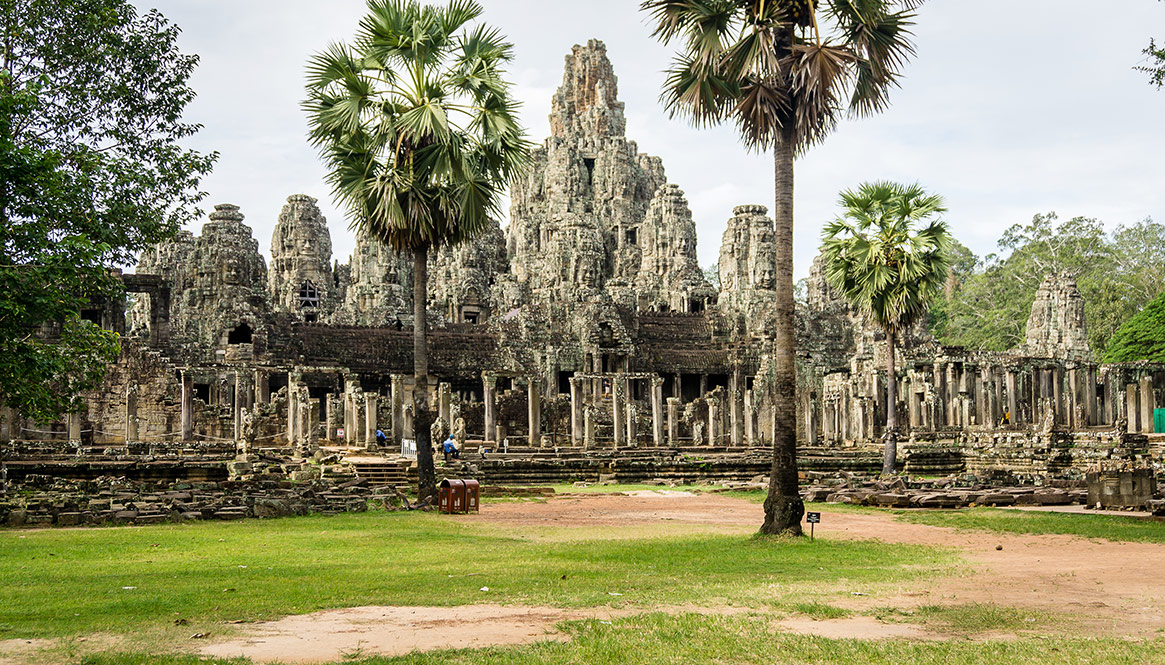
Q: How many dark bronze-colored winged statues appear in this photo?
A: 0